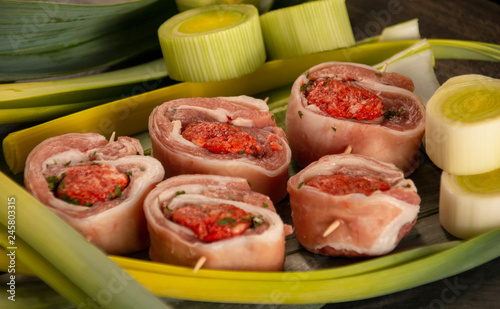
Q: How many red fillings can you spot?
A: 5